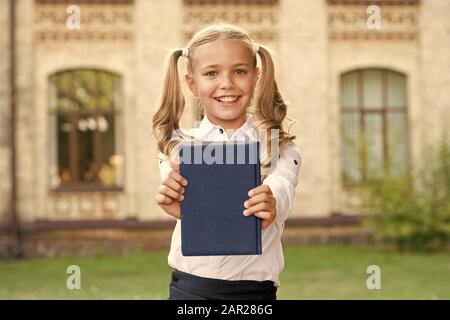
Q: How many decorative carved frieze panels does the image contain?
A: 3